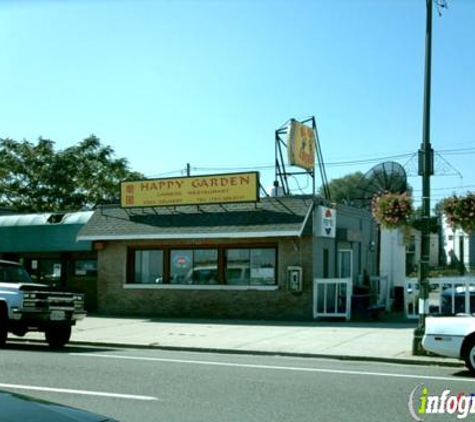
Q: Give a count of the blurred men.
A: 0